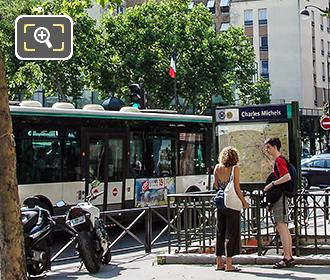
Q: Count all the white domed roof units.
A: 4